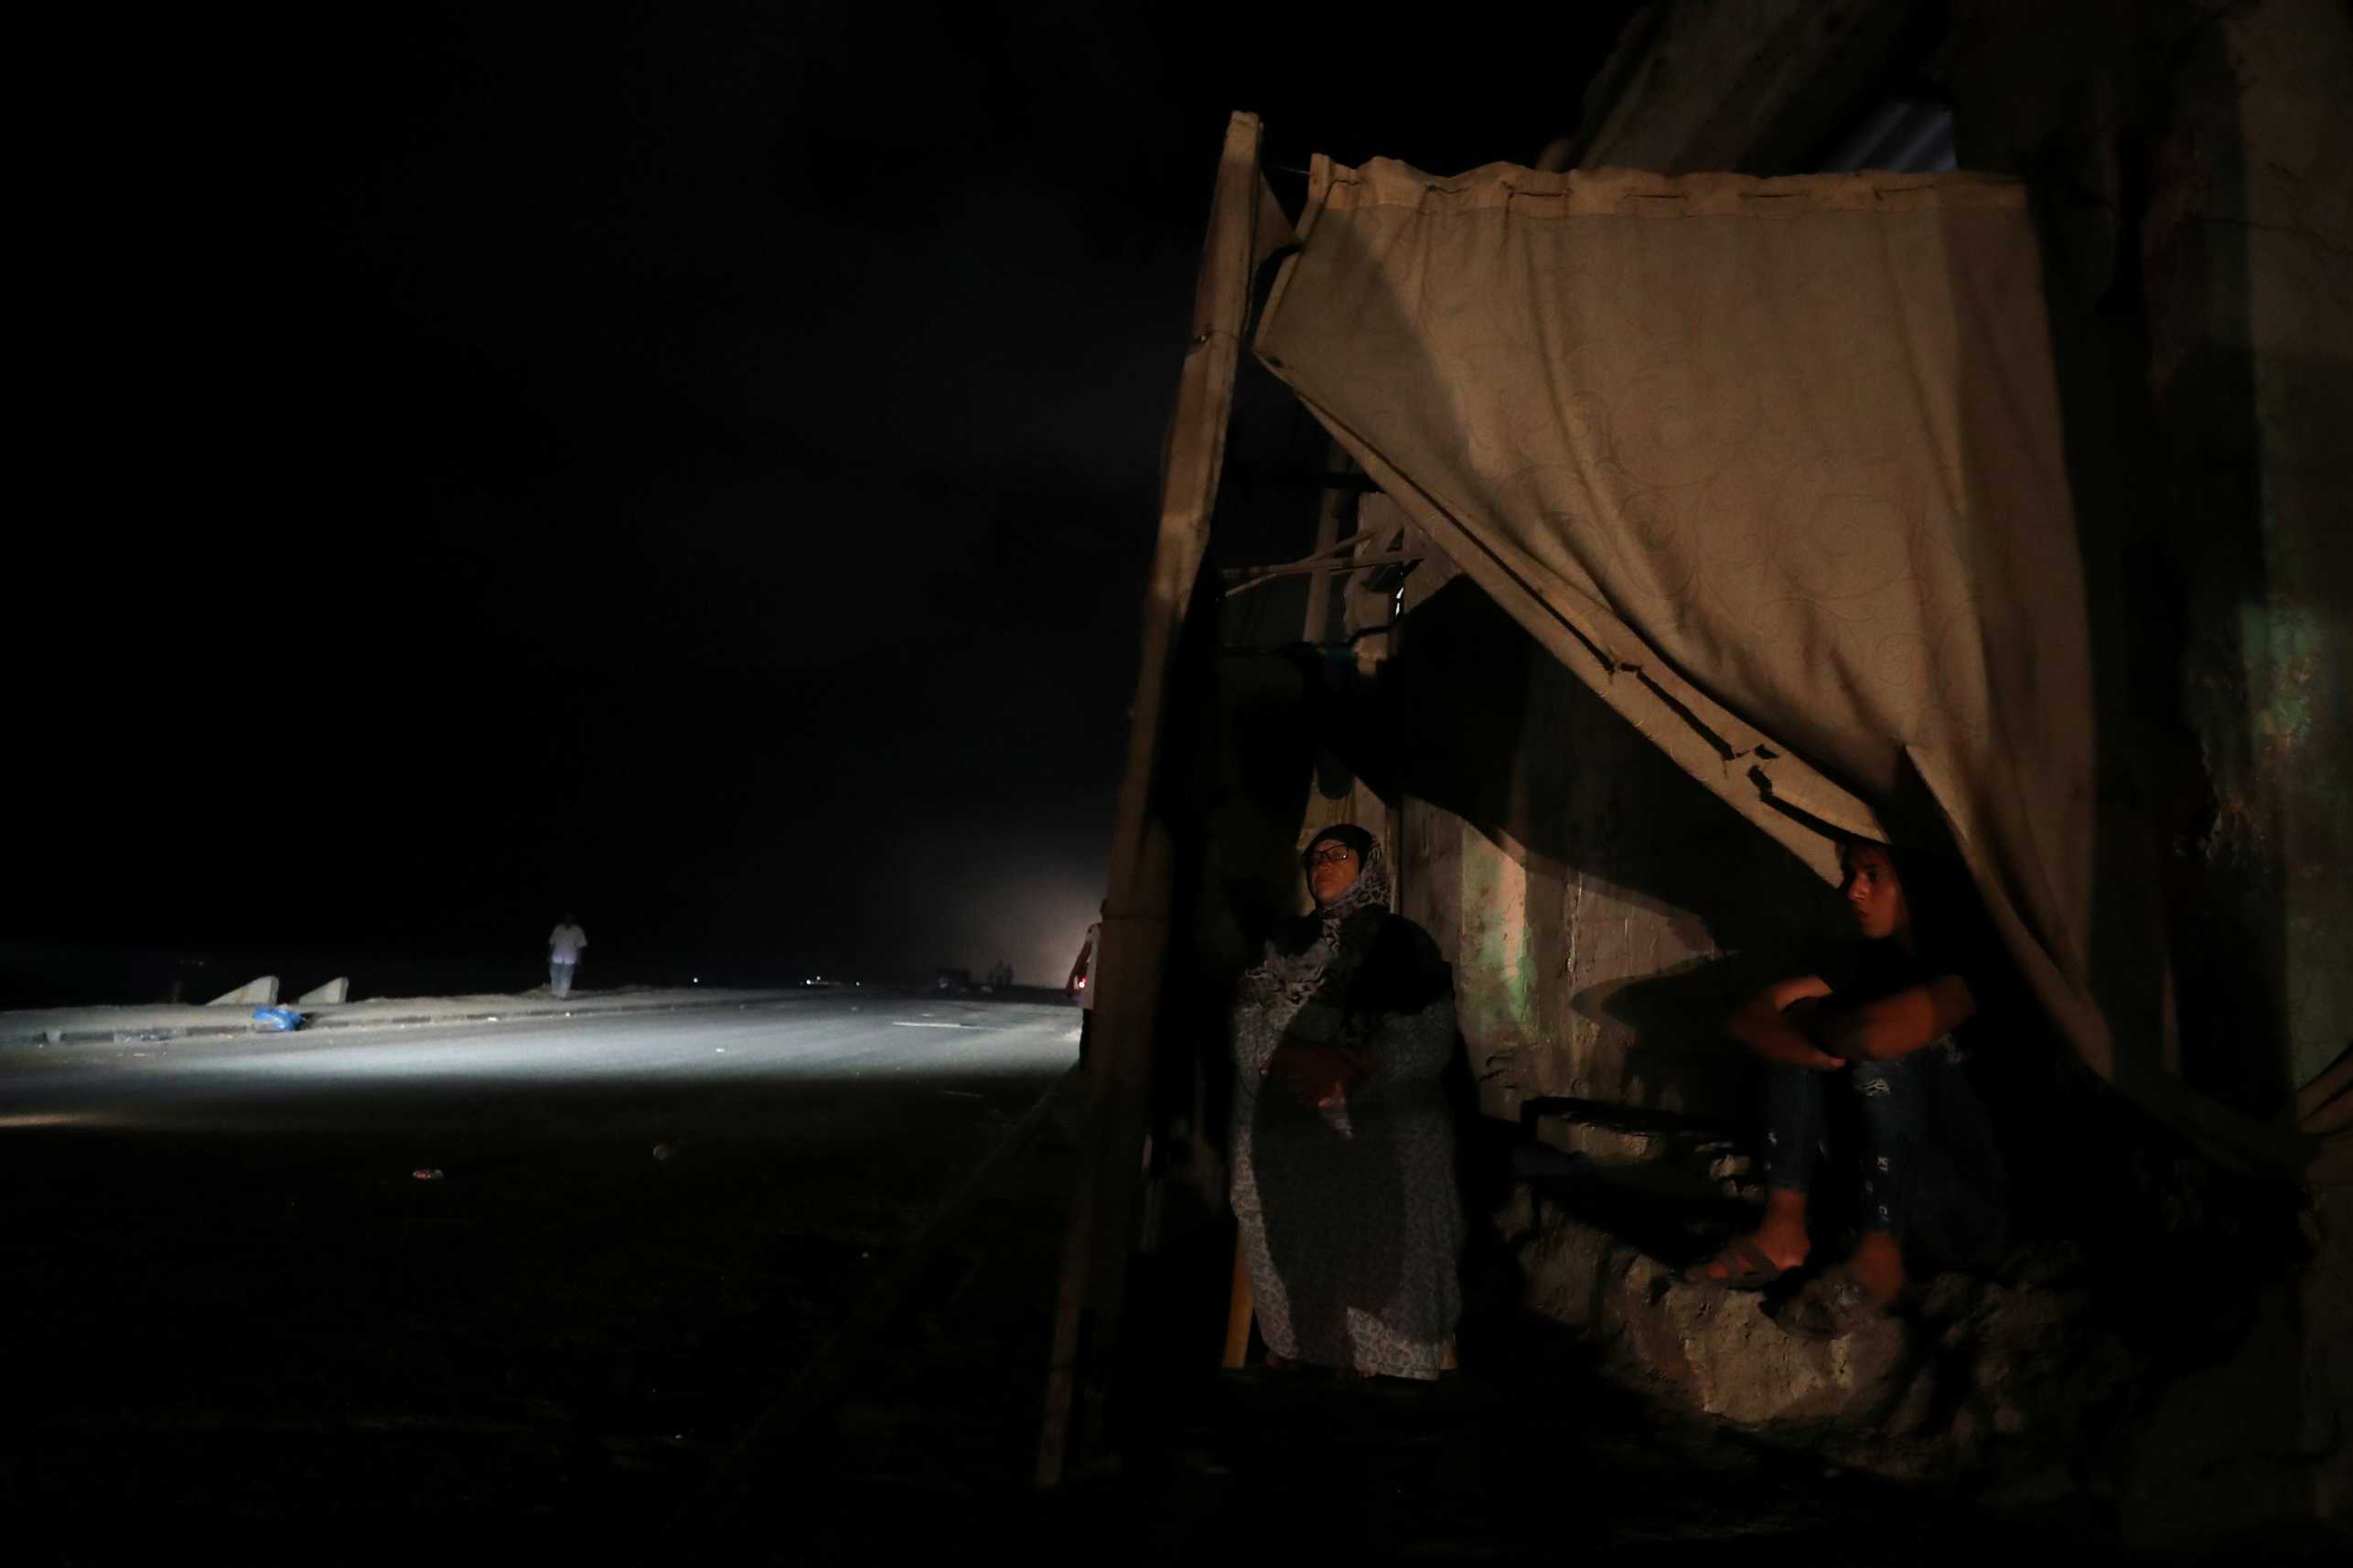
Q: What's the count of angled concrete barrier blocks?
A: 2